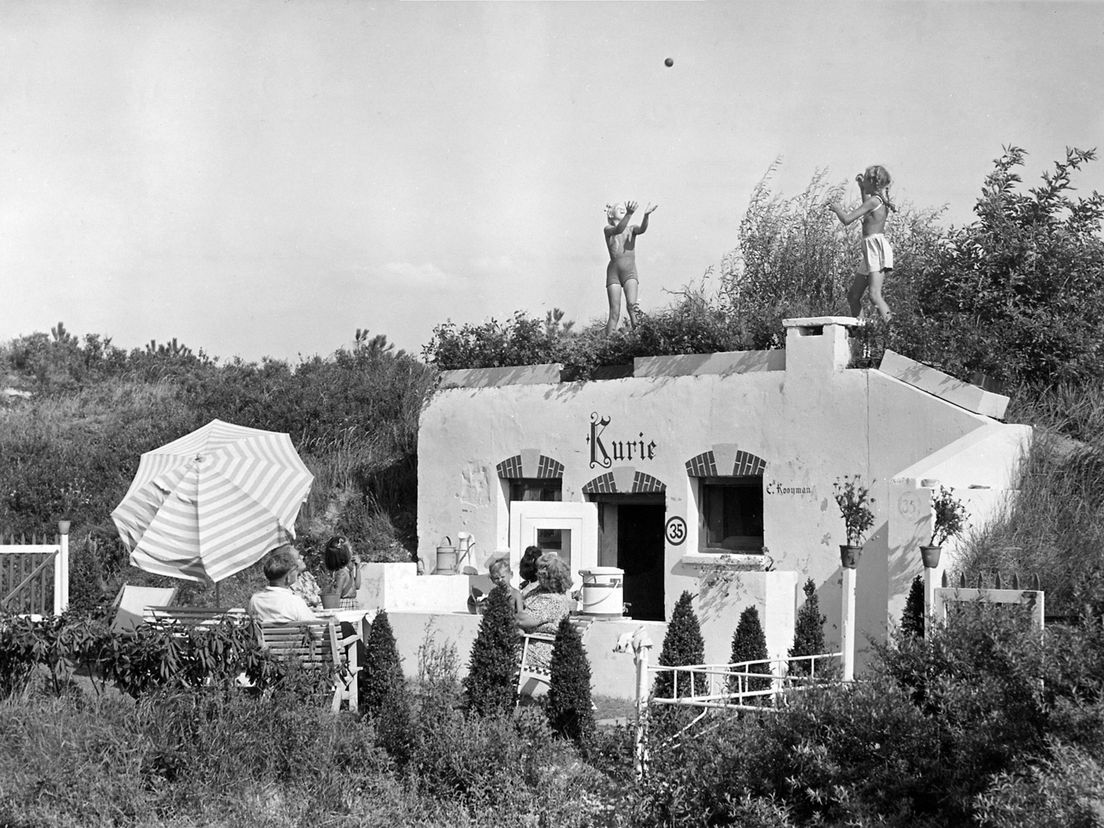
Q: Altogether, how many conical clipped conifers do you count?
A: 7